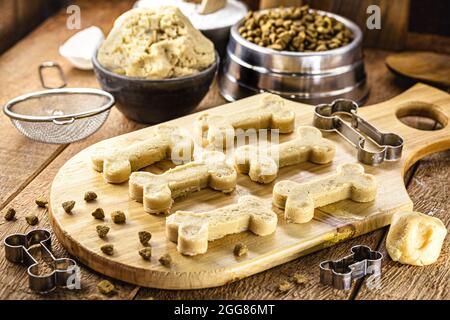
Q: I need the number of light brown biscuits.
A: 6